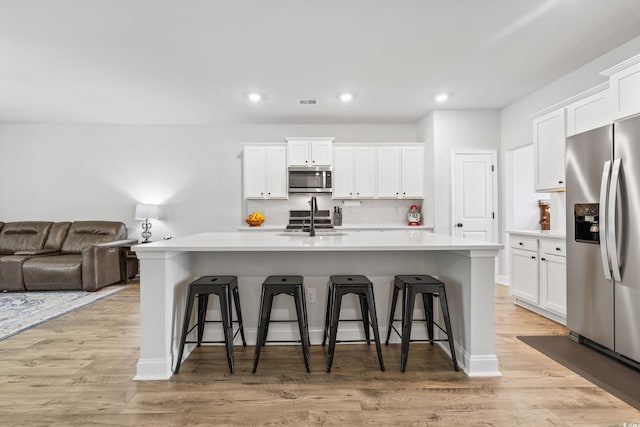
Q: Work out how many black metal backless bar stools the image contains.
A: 4